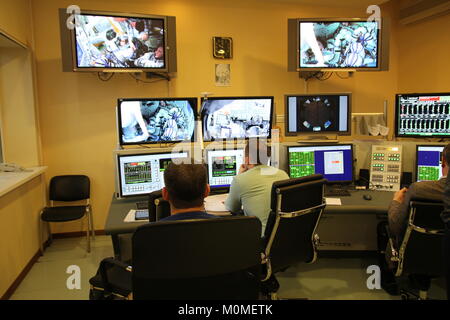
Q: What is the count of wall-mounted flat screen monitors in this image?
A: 2